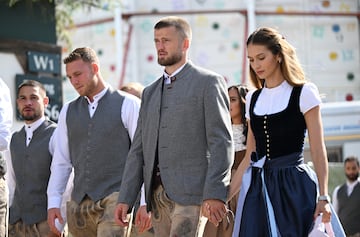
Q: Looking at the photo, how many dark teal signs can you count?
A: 2